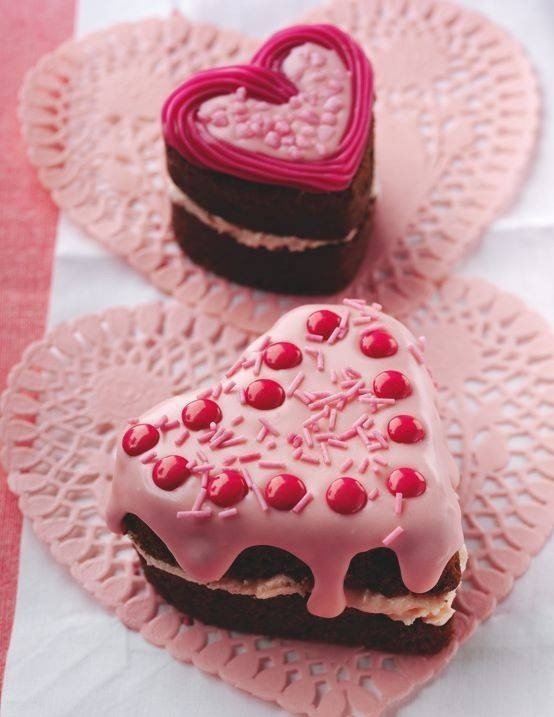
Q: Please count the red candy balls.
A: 13